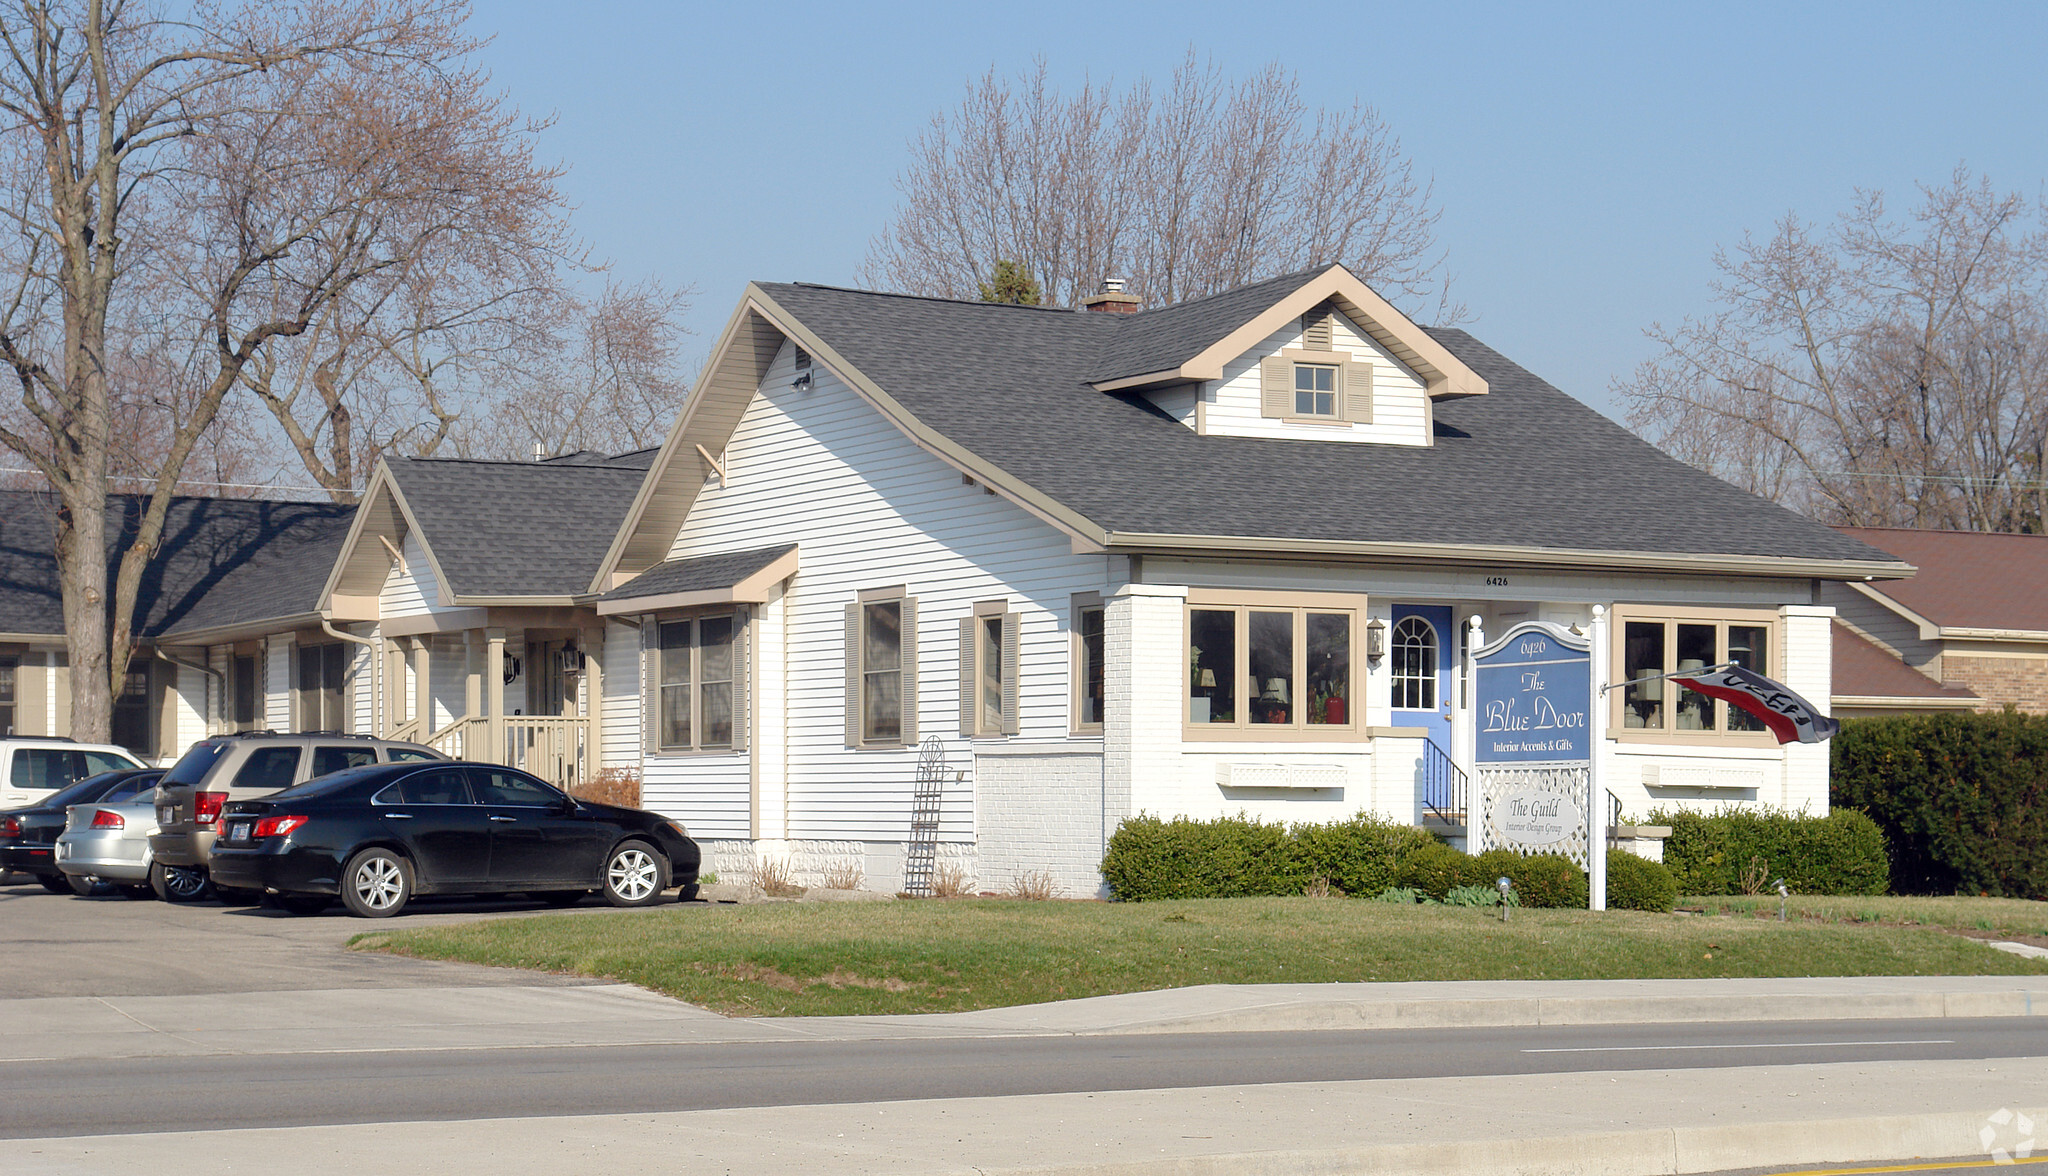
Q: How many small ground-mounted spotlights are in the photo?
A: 2